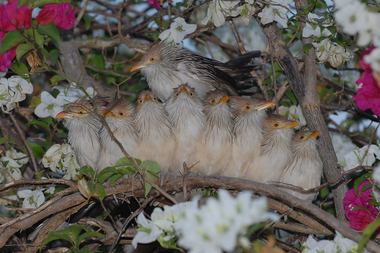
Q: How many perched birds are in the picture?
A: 9